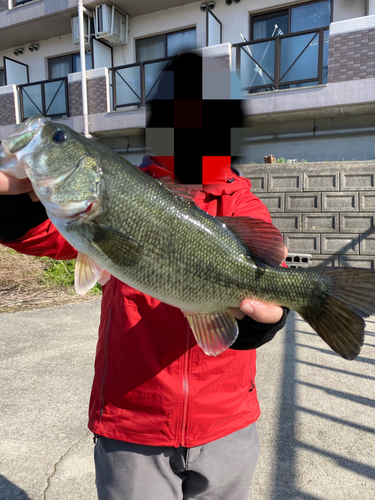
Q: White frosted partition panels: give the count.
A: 3